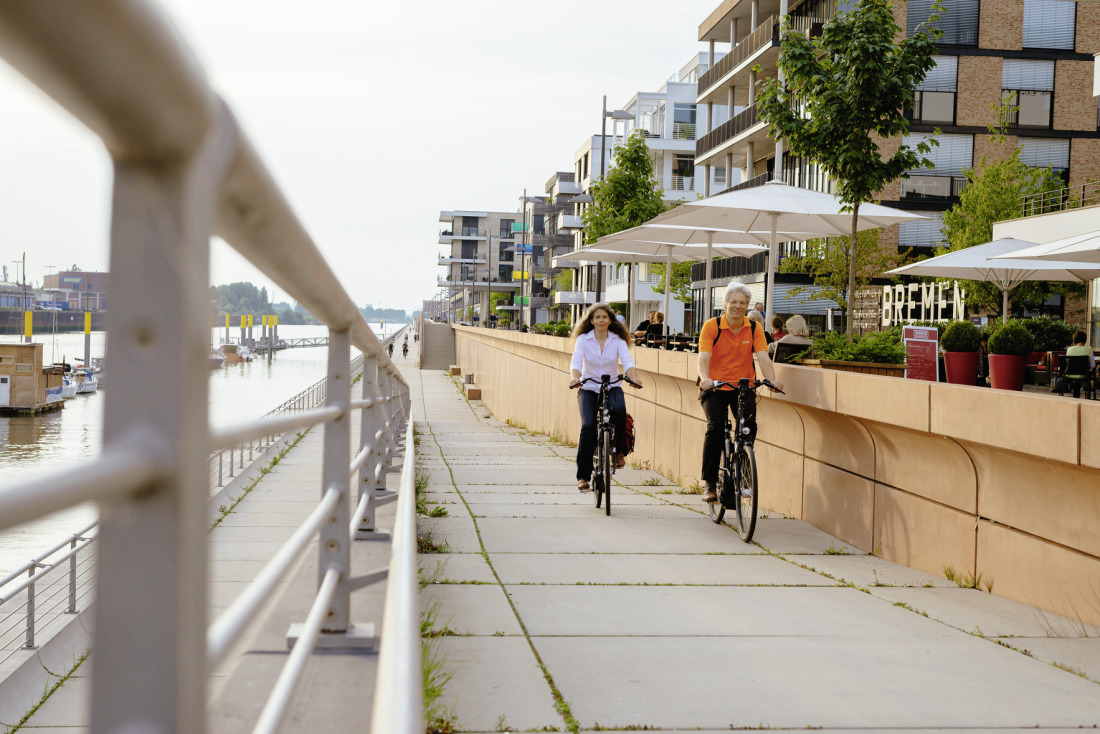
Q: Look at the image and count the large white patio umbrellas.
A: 6